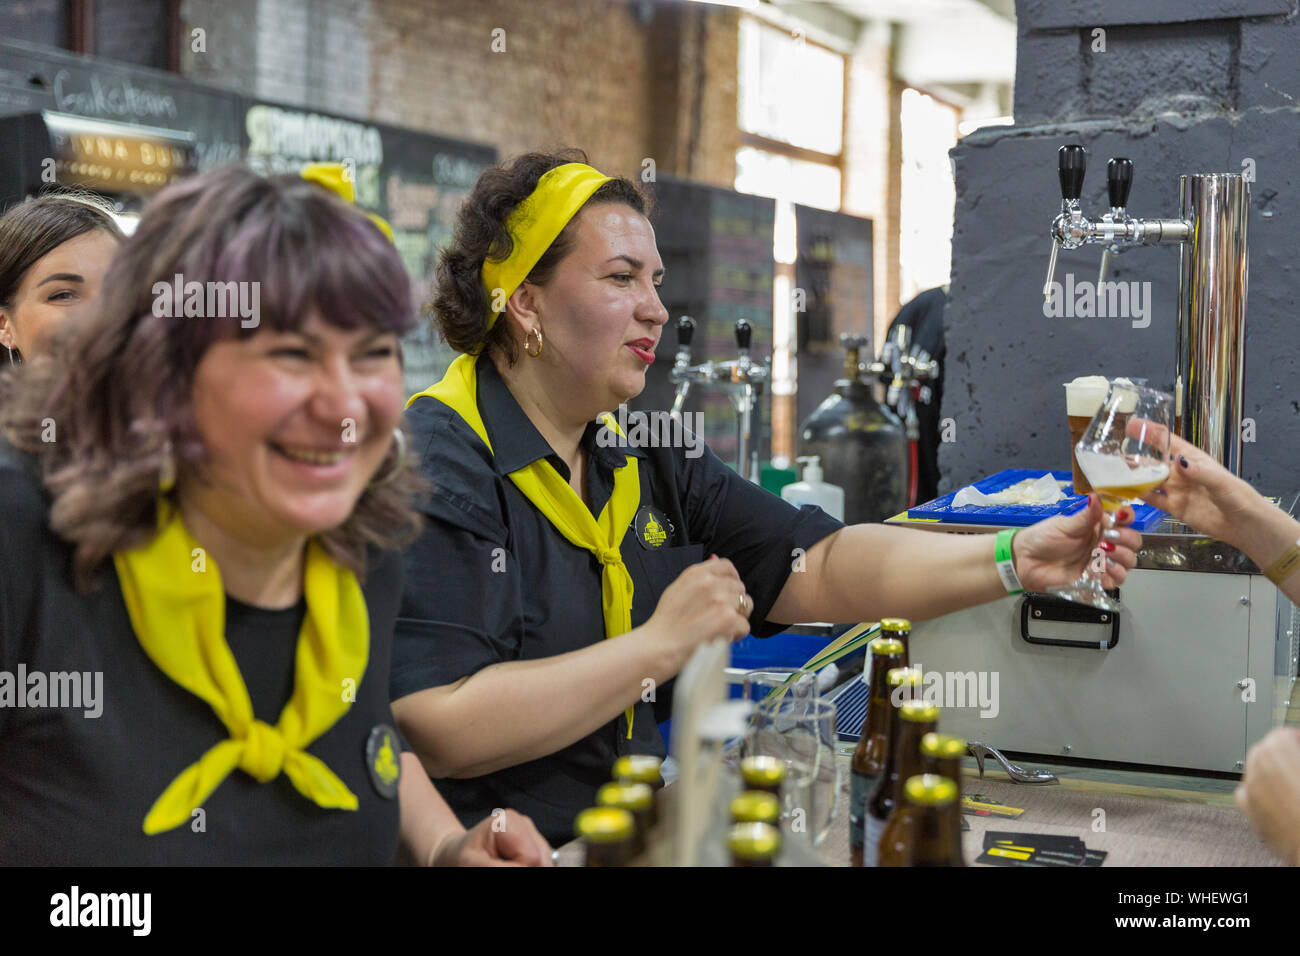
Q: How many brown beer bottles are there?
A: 12